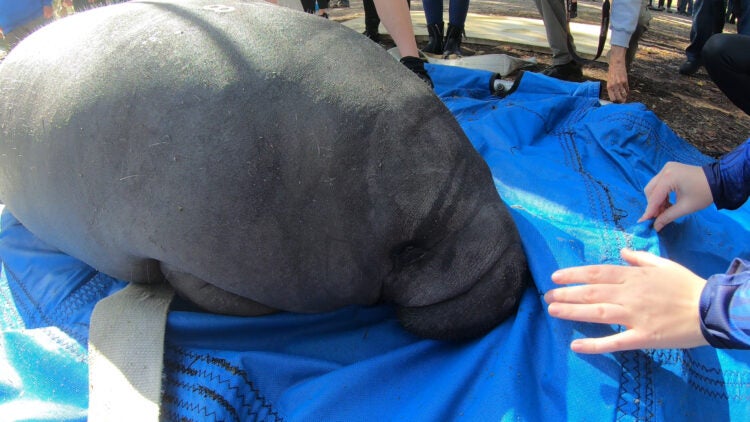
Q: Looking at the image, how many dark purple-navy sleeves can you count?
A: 2